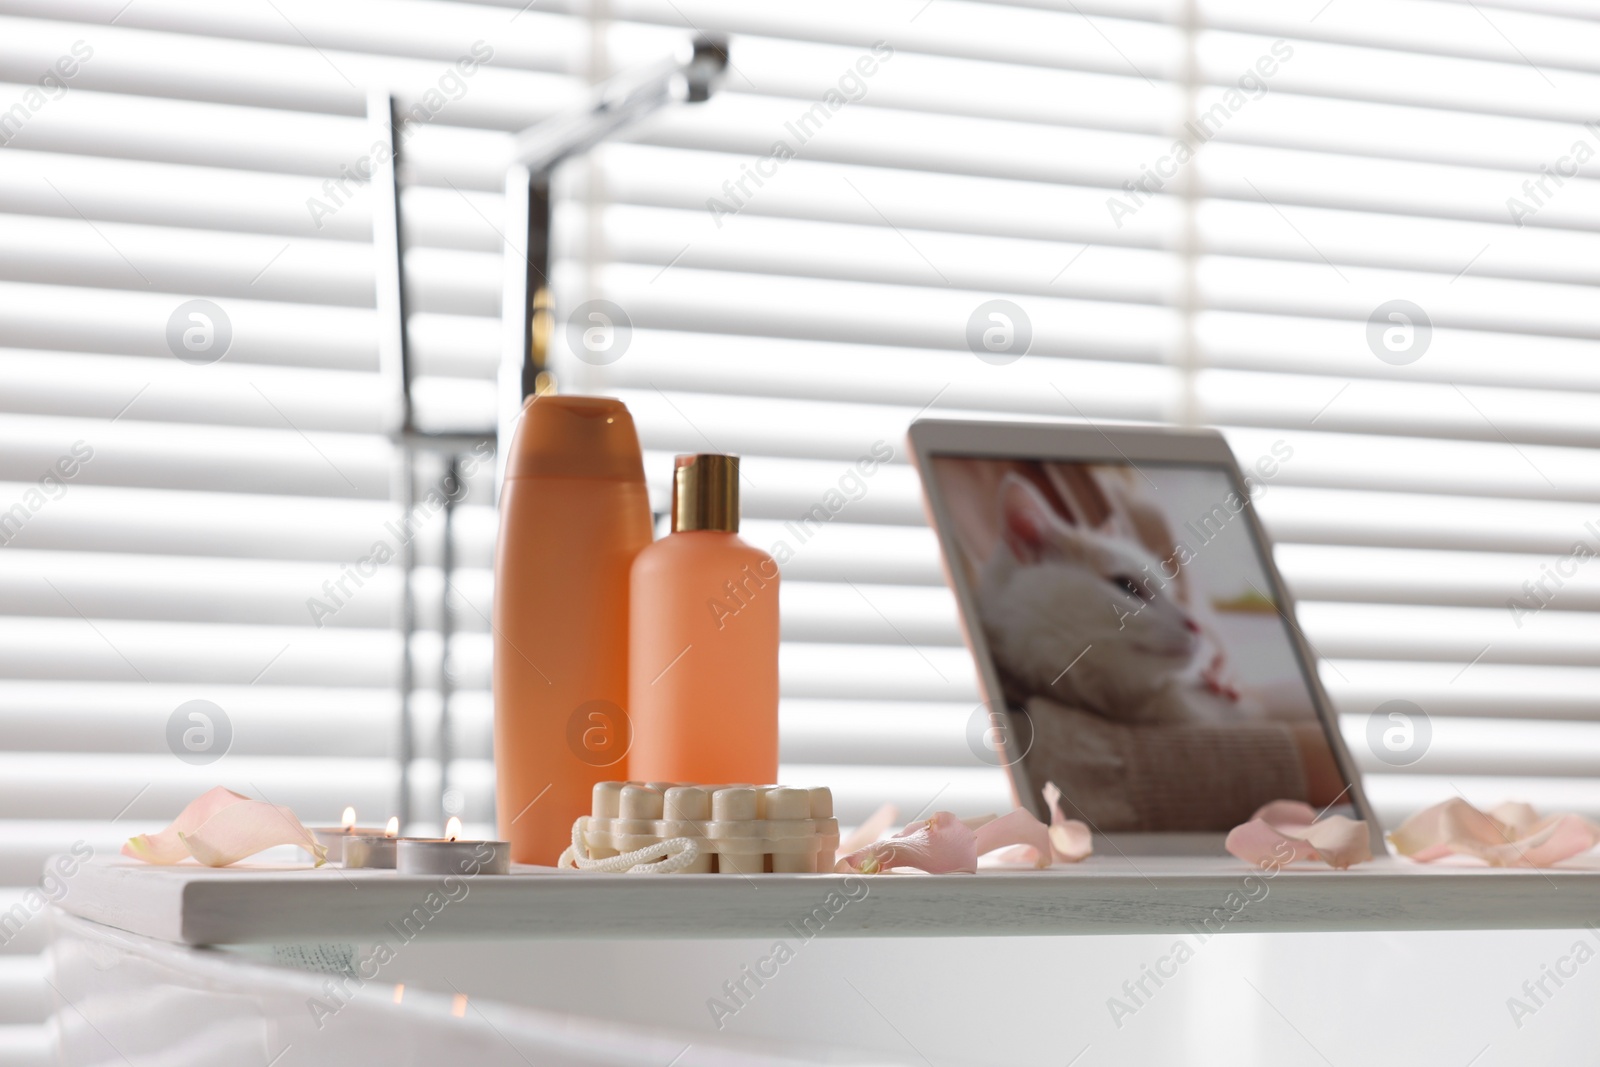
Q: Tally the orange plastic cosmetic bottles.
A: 2